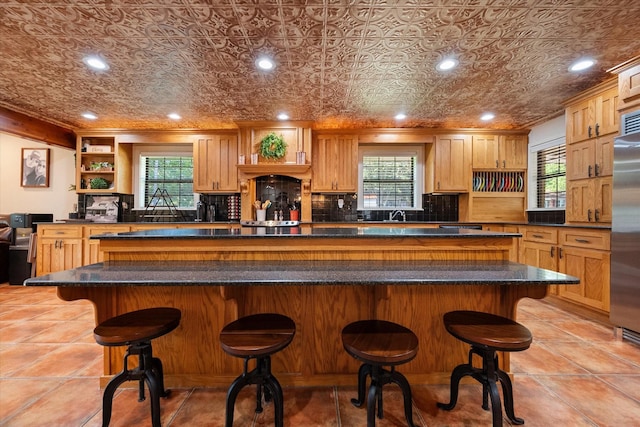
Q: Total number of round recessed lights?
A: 9